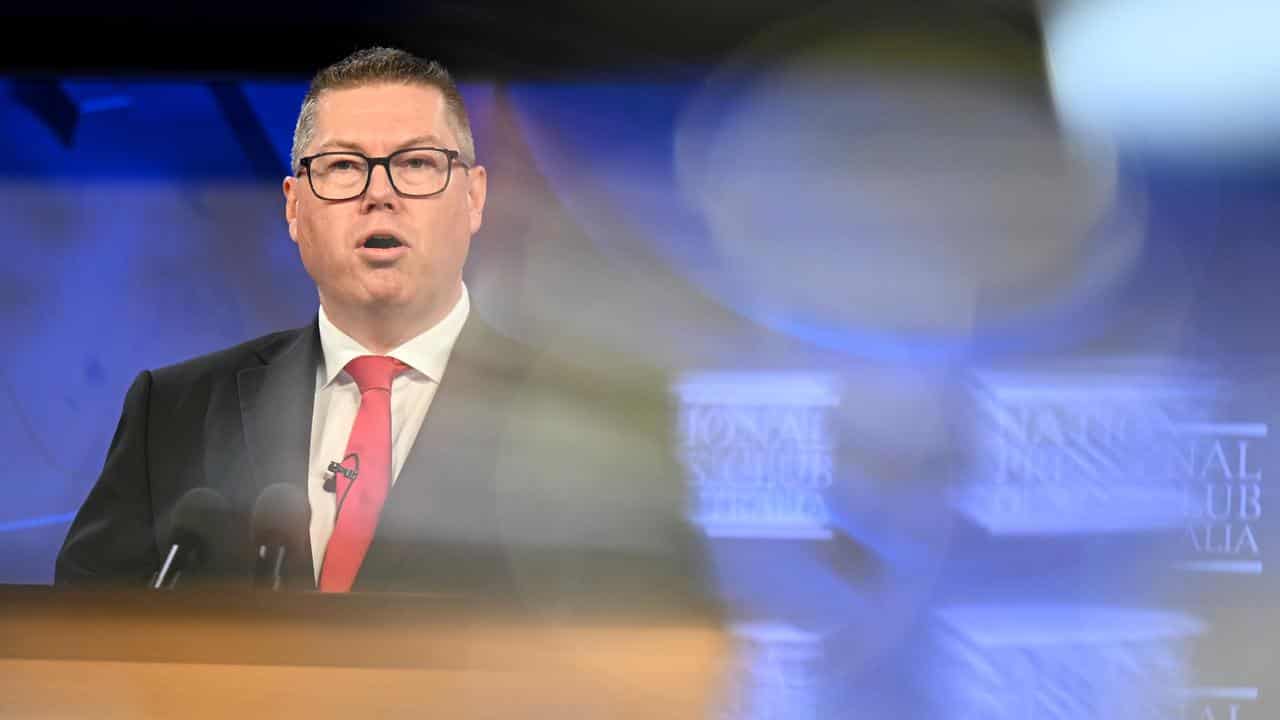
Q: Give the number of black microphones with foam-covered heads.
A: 2